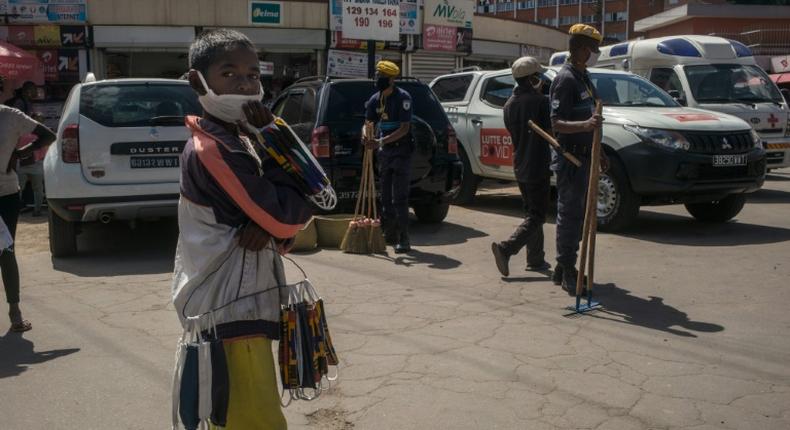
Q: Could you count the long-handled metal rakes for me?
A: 2